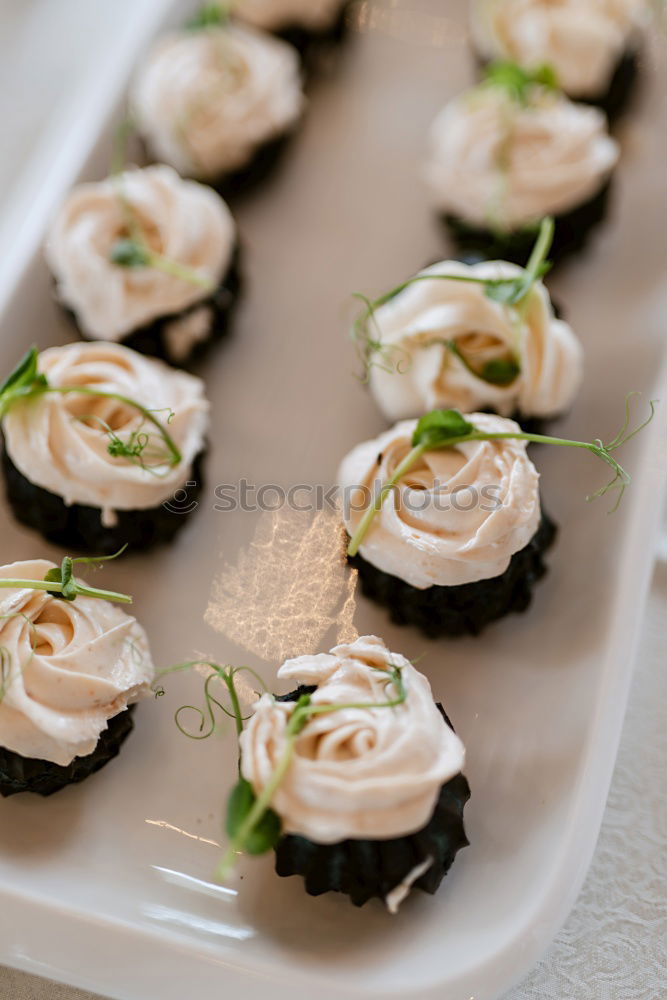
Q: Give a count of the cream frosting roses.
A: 10